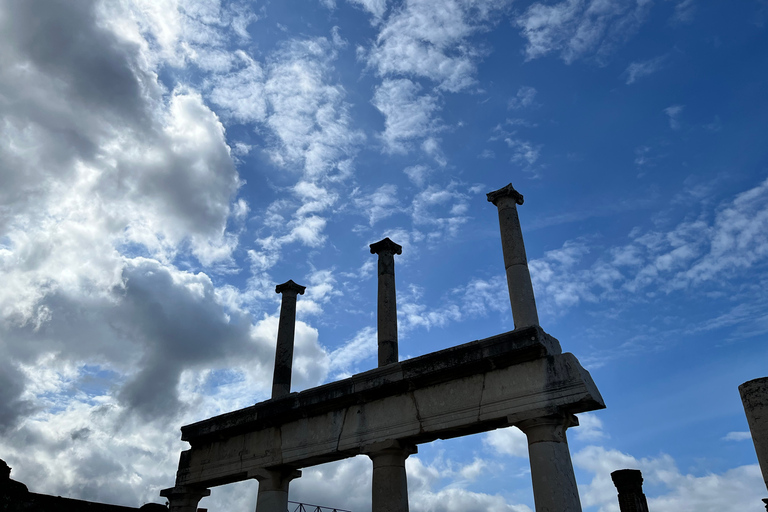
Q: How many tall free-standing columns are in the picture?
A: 3